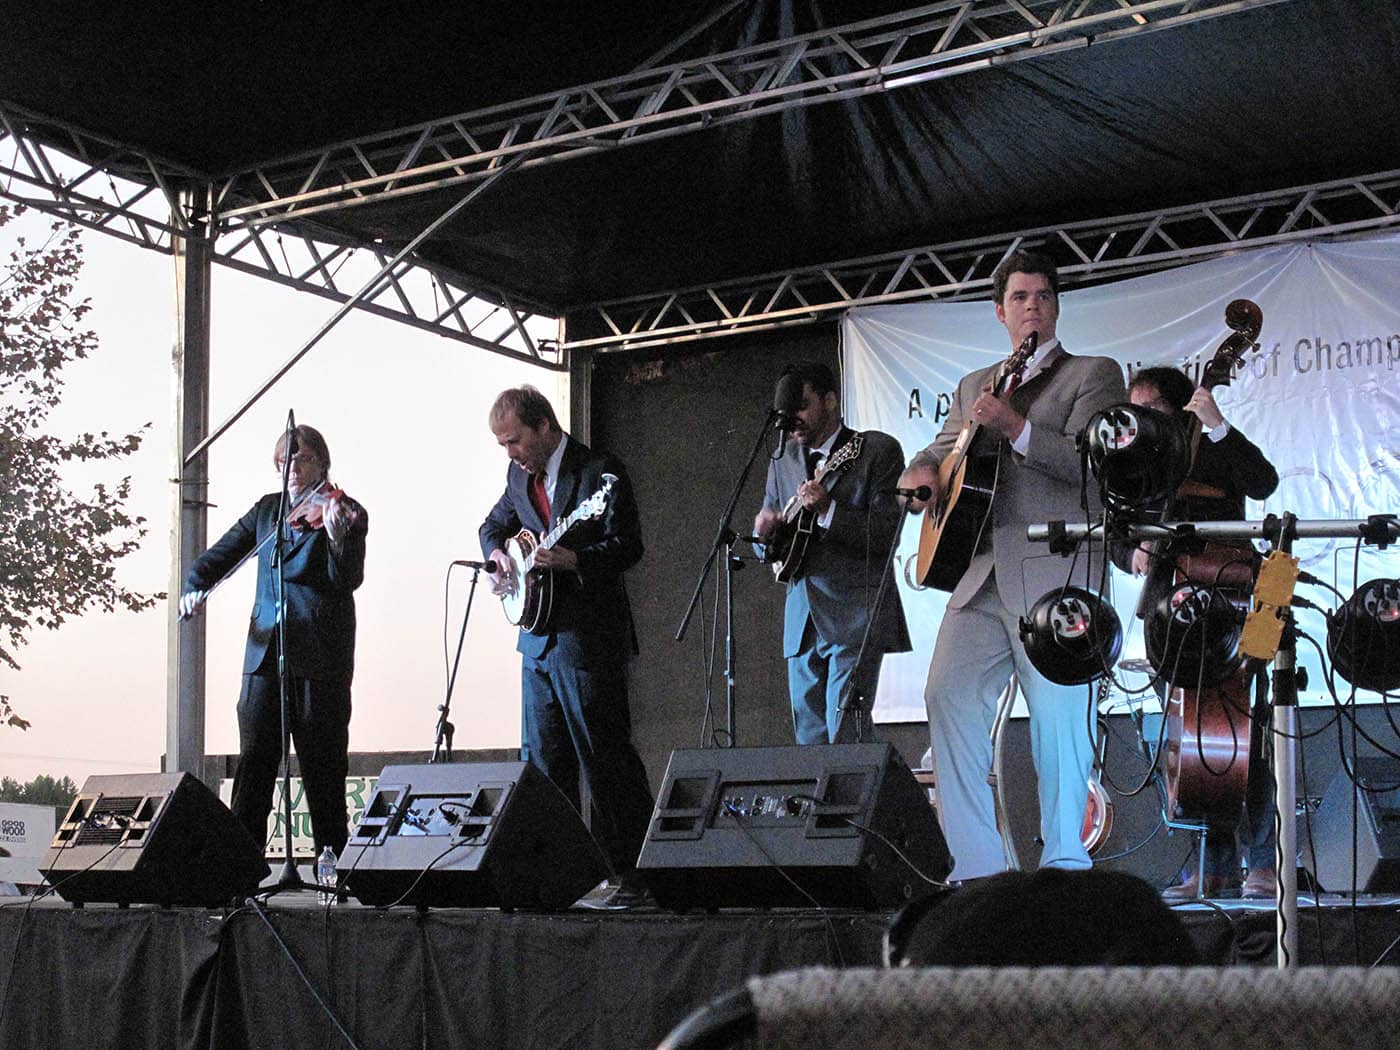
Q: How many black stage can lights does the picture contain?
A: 4